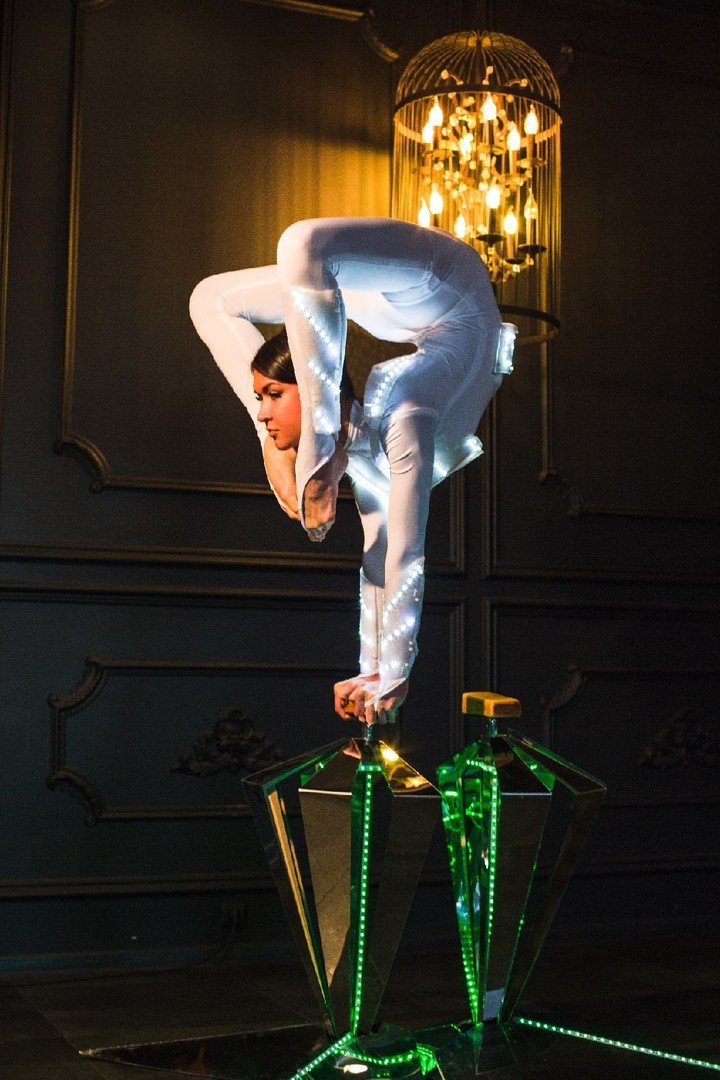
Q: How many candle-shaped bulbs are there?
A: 12